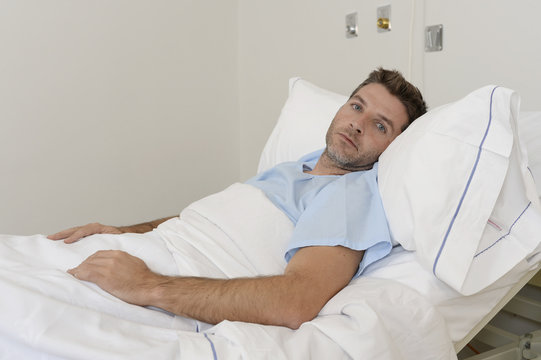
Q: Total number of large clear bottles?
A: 0